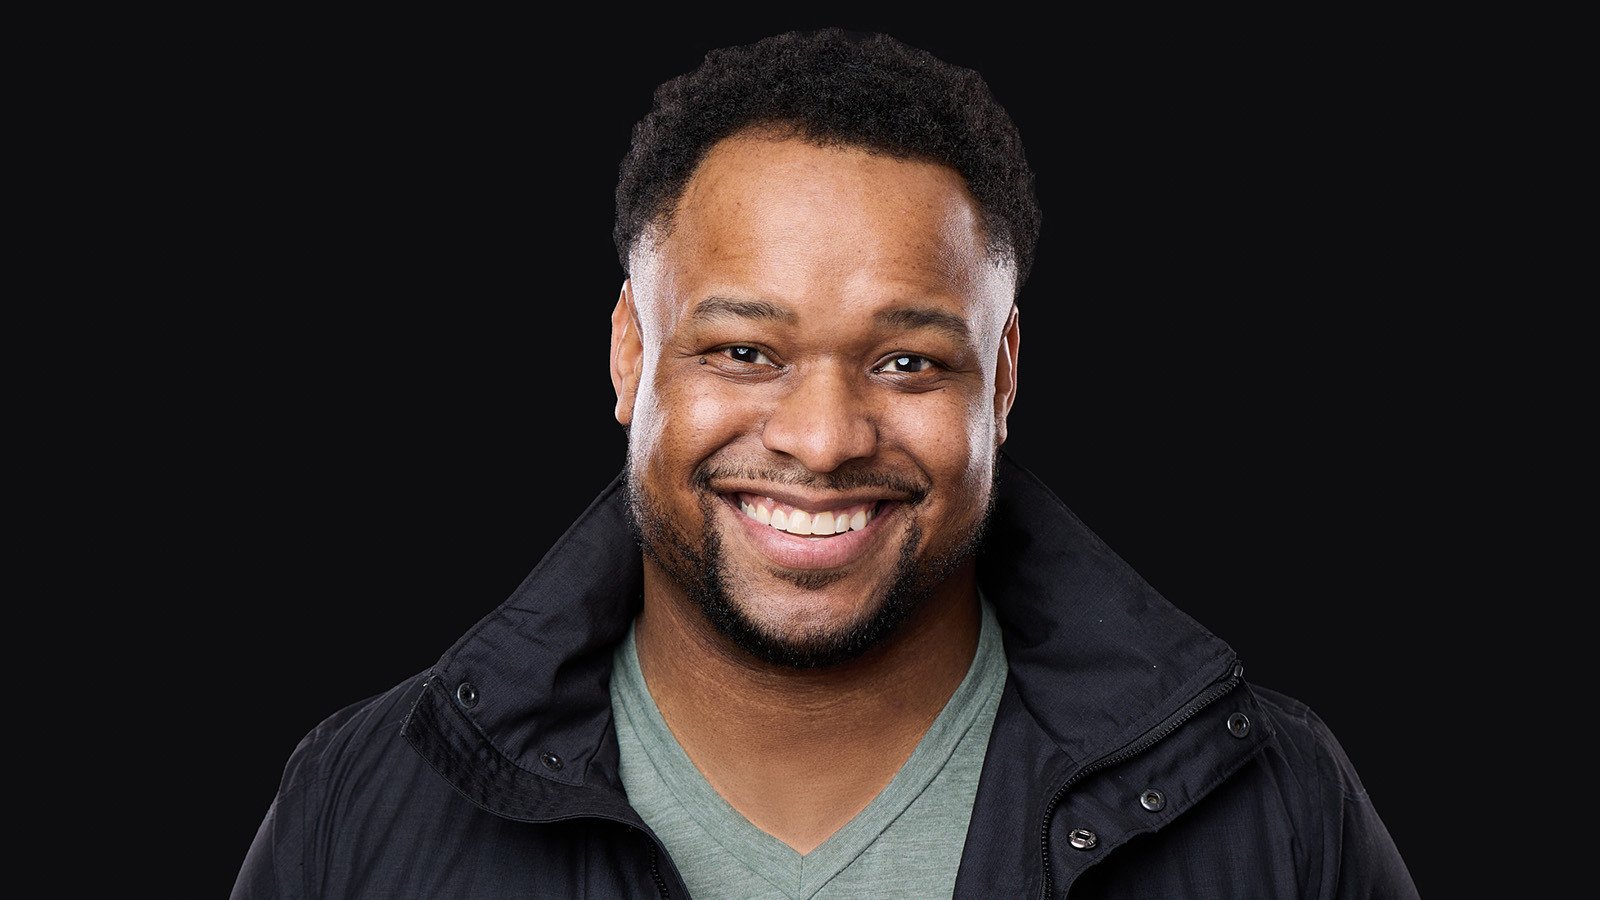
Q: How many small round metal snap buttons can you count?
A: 5